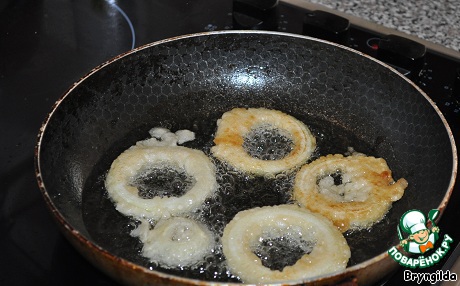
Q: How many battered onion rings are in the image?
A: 5